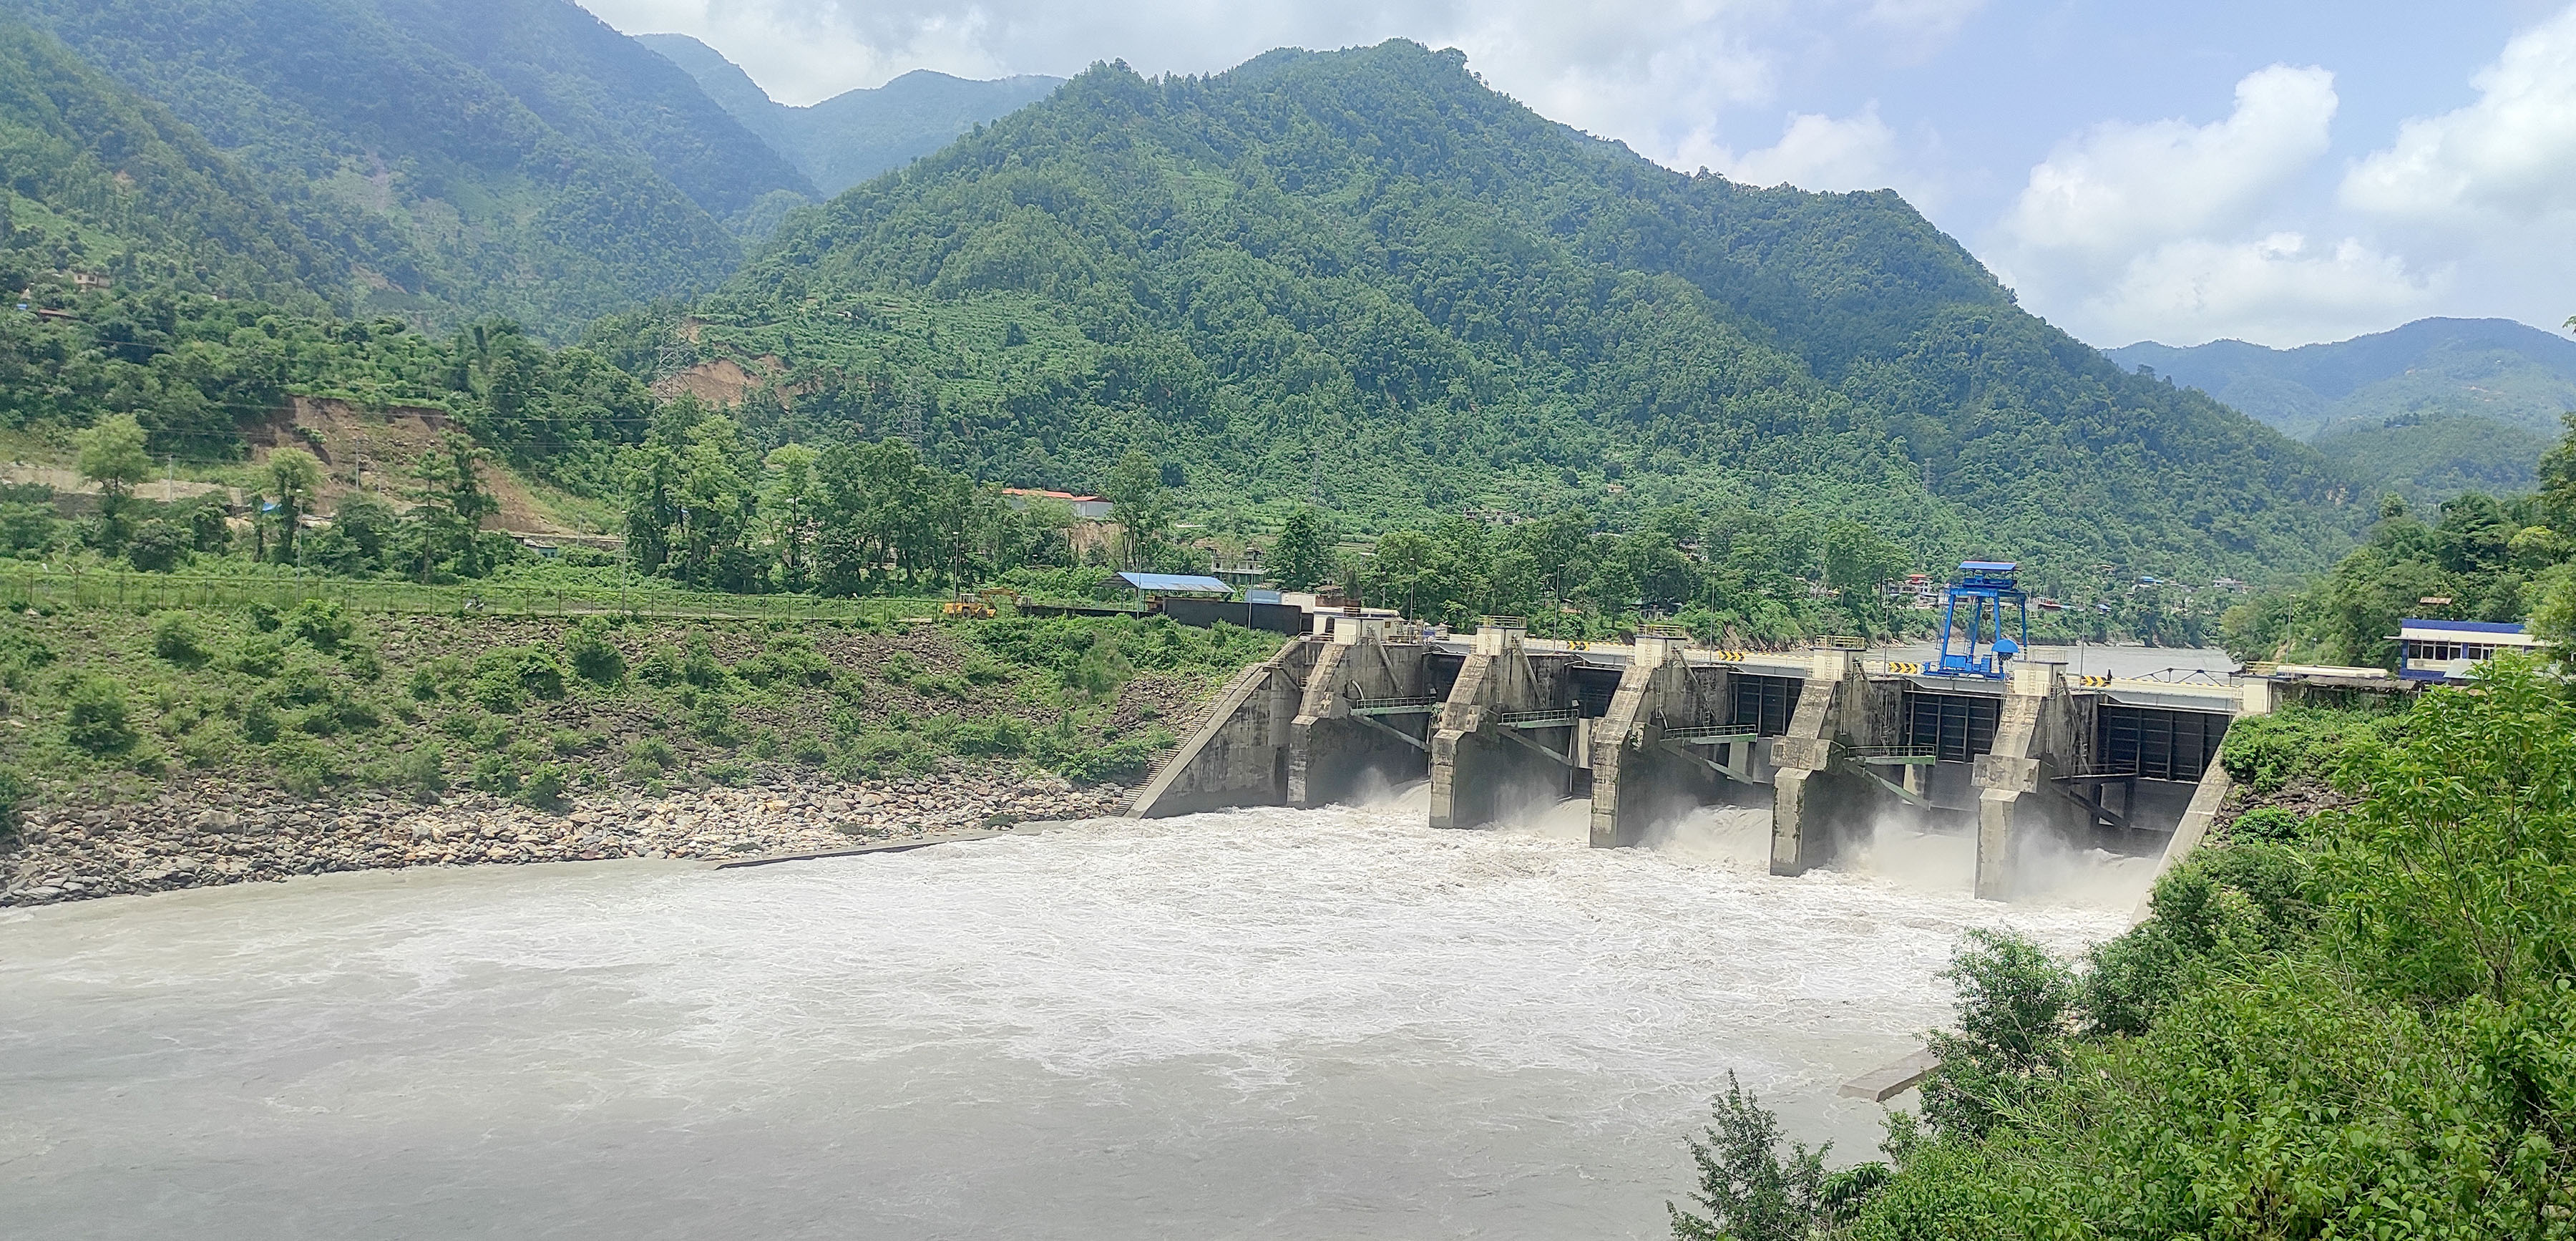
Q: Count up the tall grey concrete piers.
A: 5